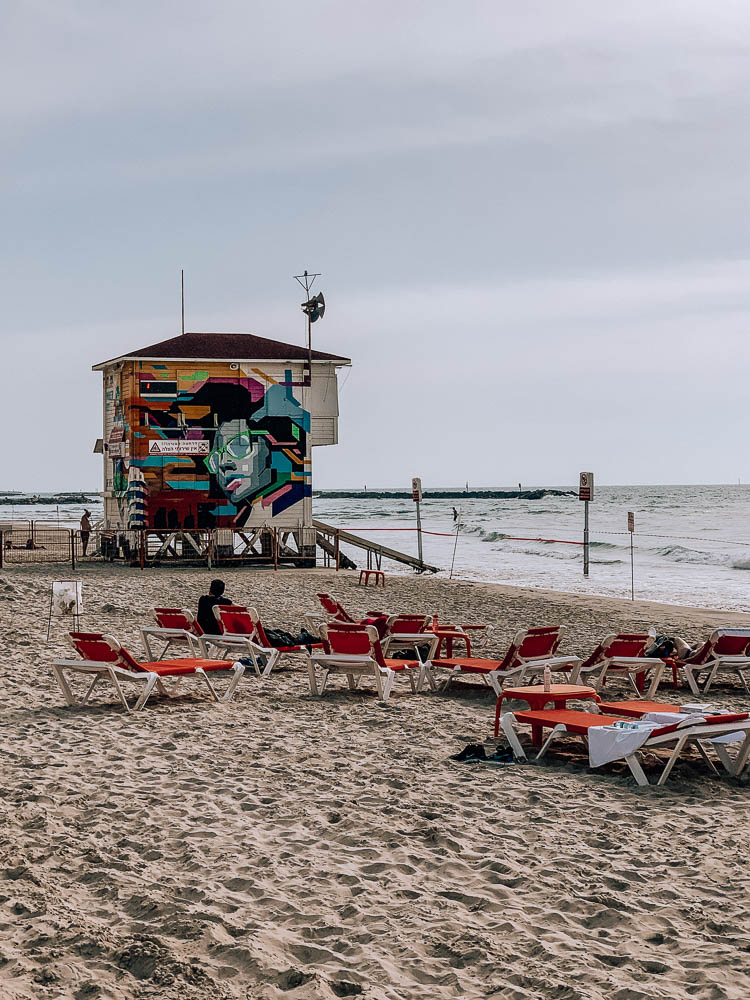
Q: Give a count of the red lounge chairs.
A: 11